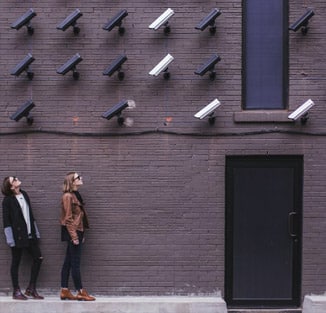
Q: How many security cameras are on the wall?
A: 15